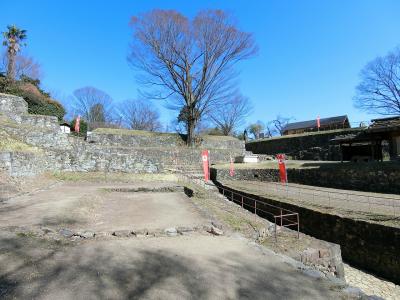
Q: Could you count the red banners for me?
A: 5